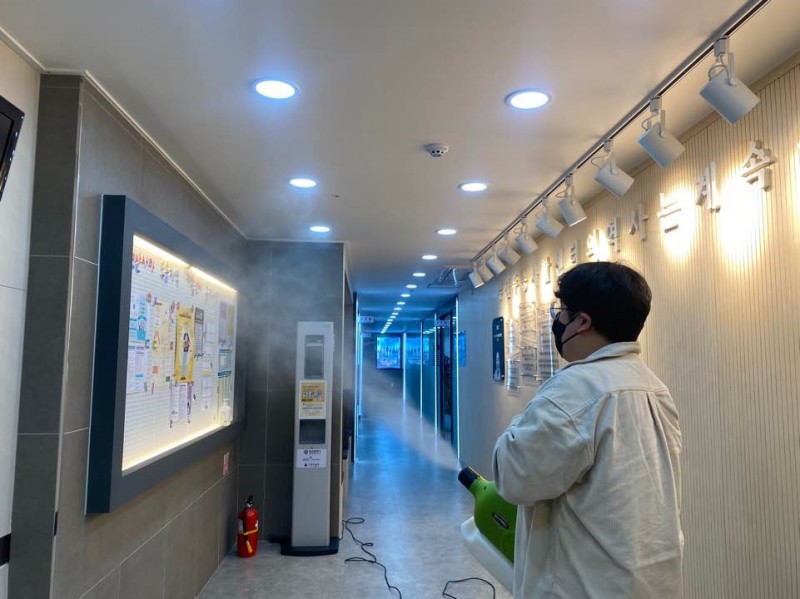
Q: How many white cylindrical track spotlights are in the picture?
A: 10